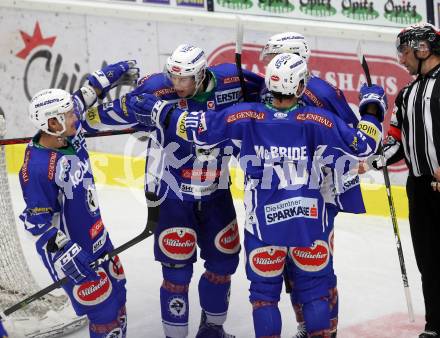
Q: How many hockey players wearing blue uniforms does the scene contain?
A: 4